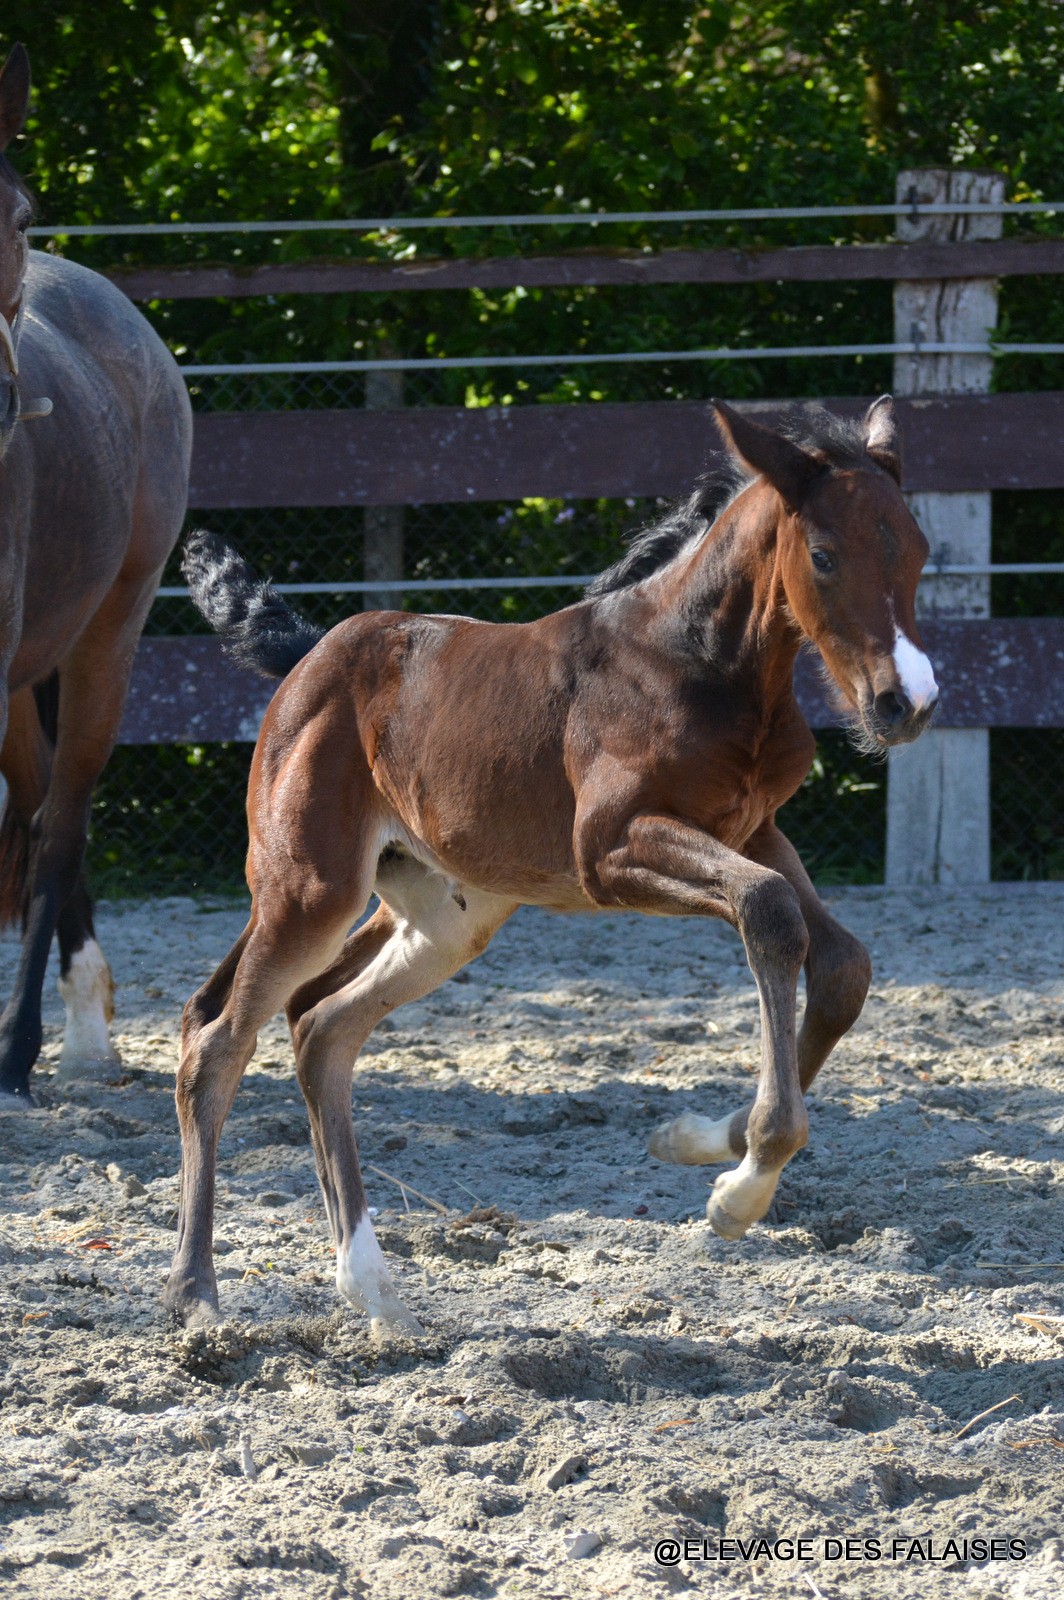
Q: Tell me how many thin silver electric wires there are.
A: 3